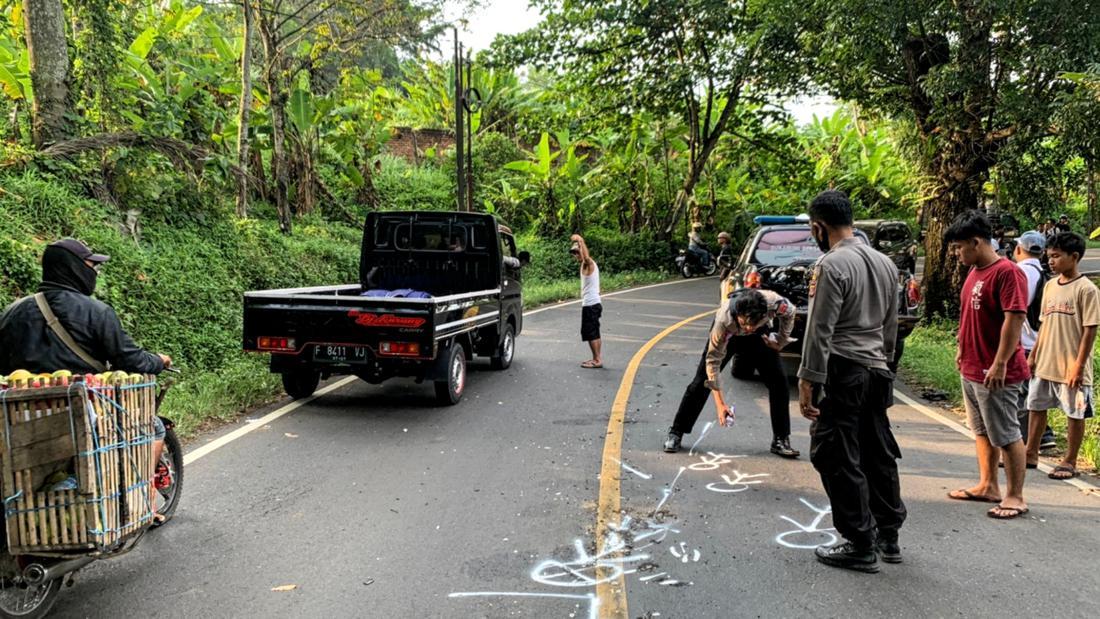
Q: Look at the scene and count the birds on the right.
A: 0